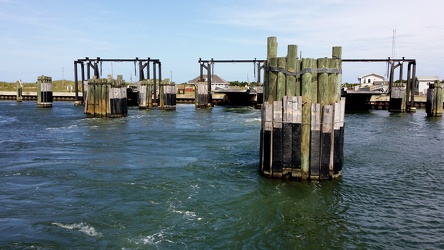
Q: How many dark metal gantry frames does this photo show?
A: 3